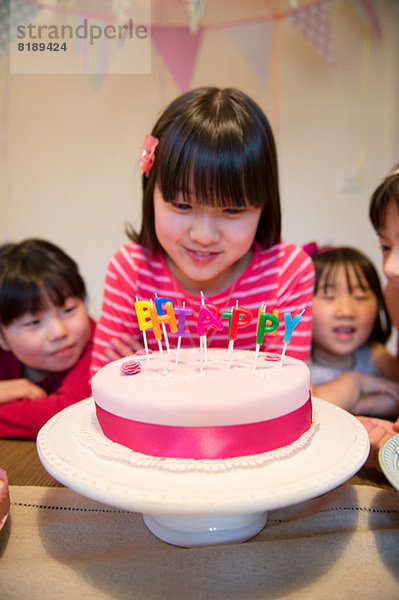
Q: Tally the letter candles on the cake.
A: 13